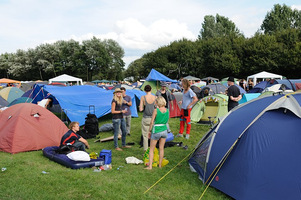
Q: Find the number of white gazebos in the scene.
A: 2